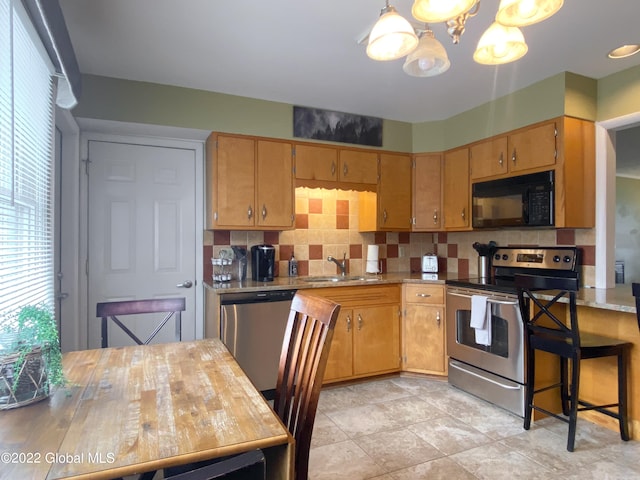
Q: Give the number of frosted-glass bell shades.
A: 5